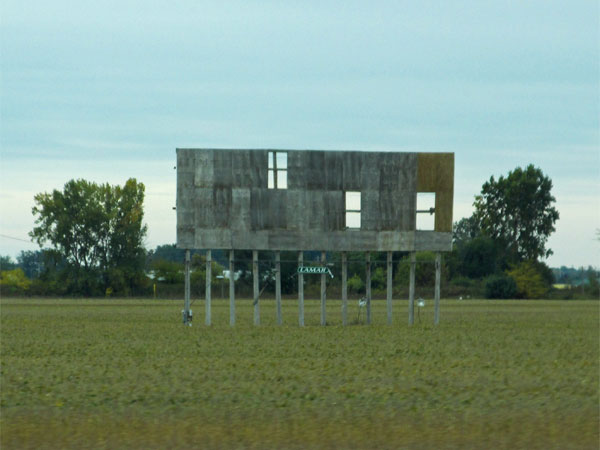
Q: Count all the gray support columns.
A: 12